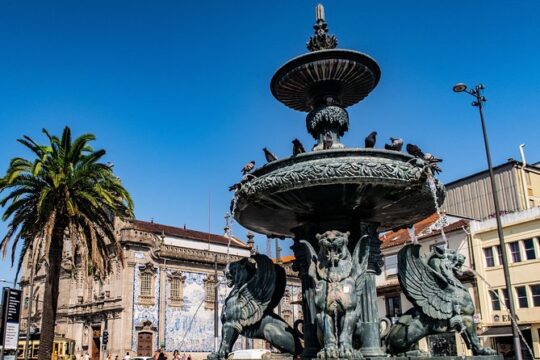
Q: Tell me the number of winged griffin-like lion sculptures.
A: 3